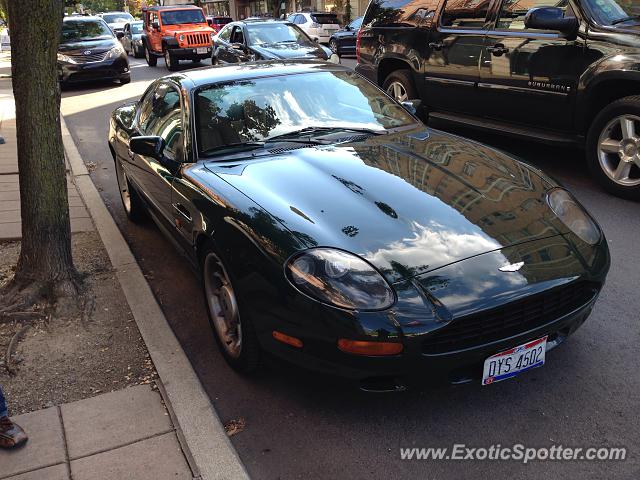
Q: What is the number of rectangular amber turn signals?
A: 2